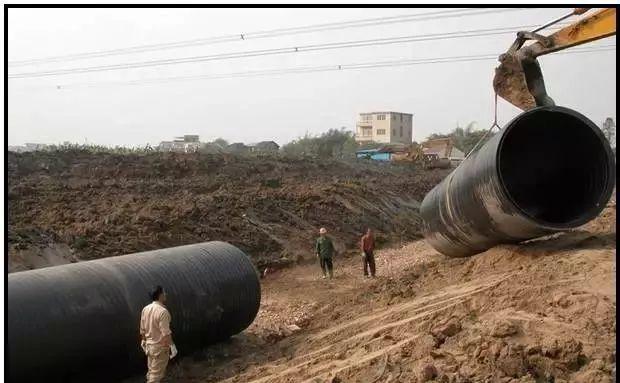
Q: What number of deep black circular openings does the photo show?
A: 1